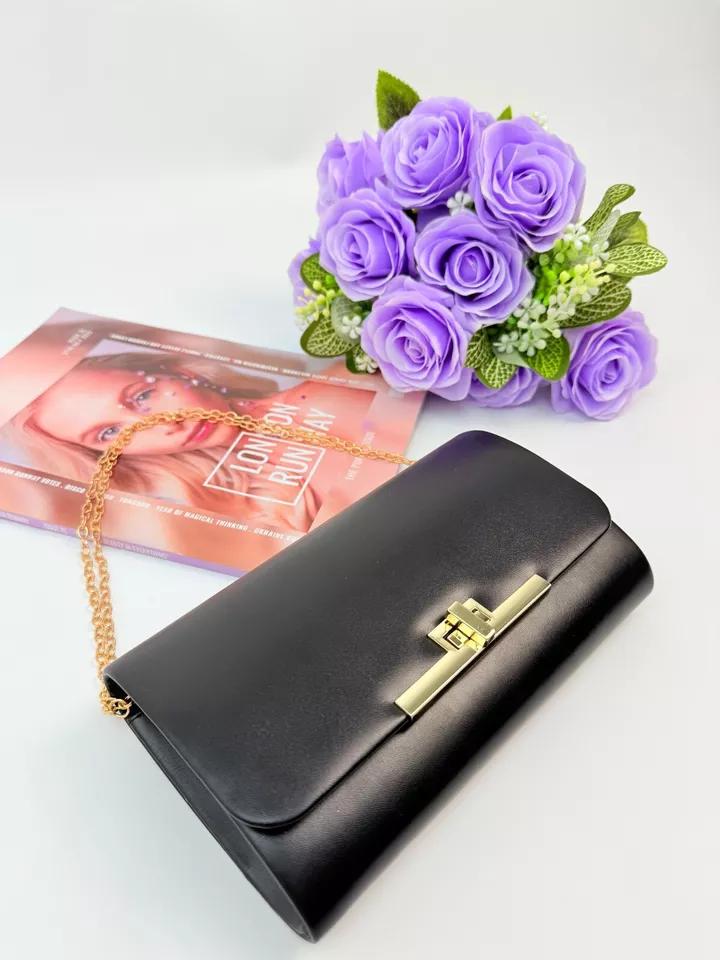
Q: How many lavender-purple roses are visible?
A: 9